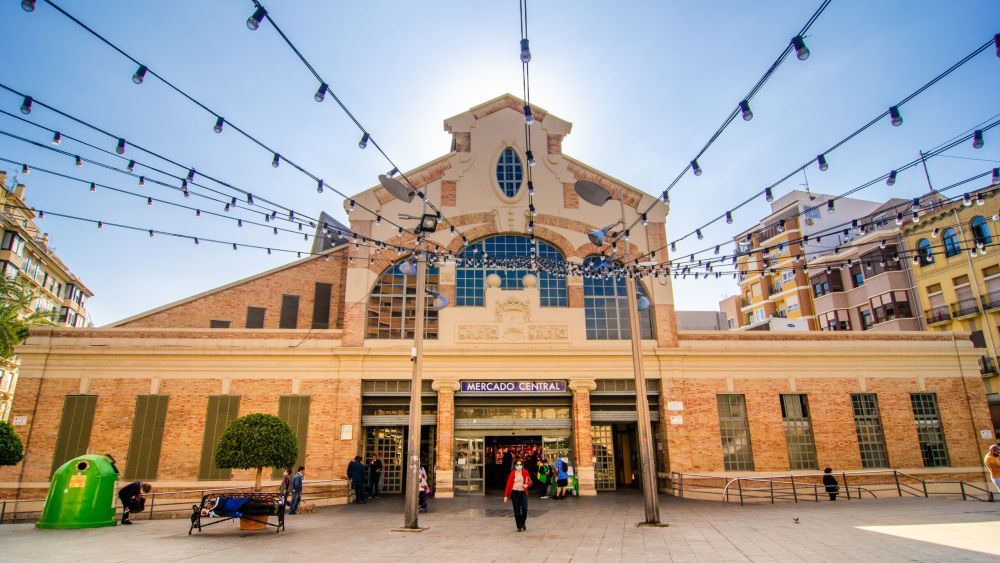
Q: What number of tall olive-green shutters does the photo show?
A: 4